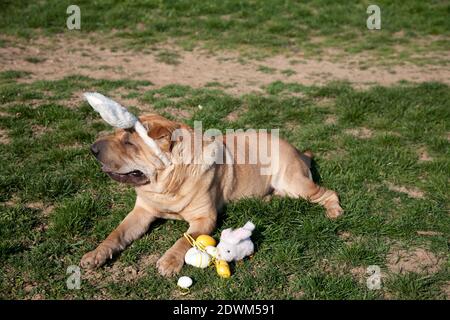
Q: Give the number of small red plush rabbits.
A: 0